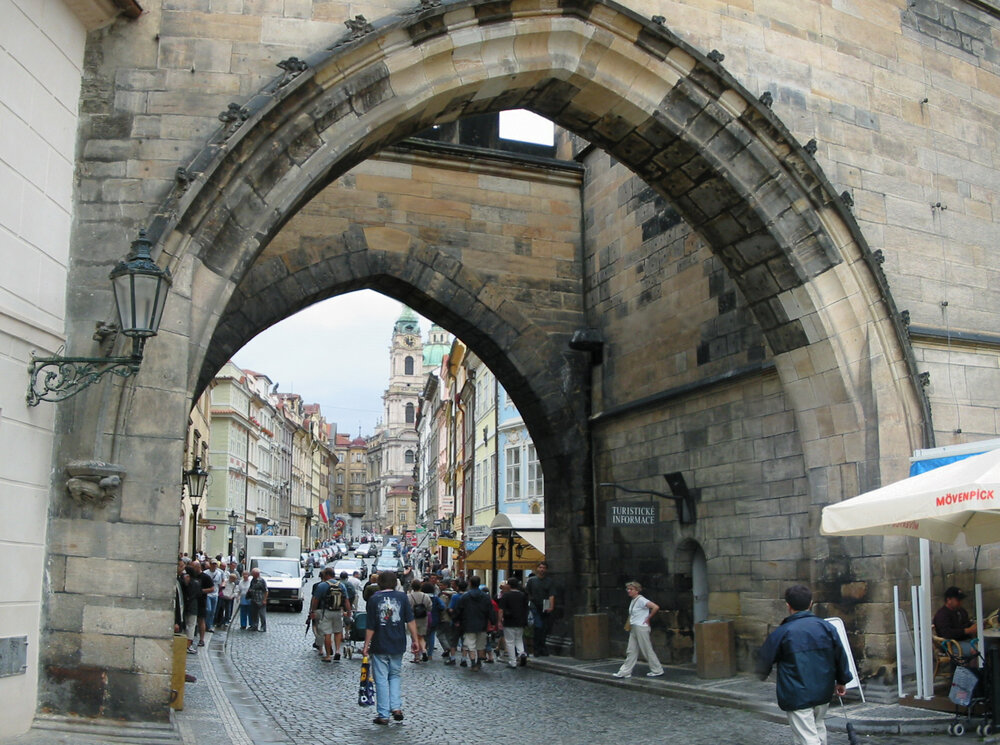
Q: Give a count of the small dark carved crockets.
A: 14